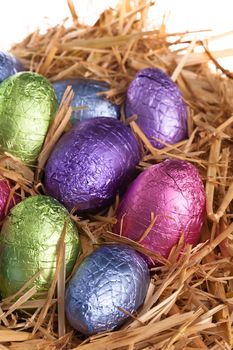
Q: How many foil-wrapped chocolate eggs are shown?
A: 9